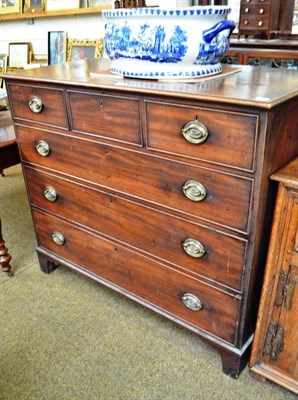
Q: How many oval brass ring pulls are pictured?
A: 8